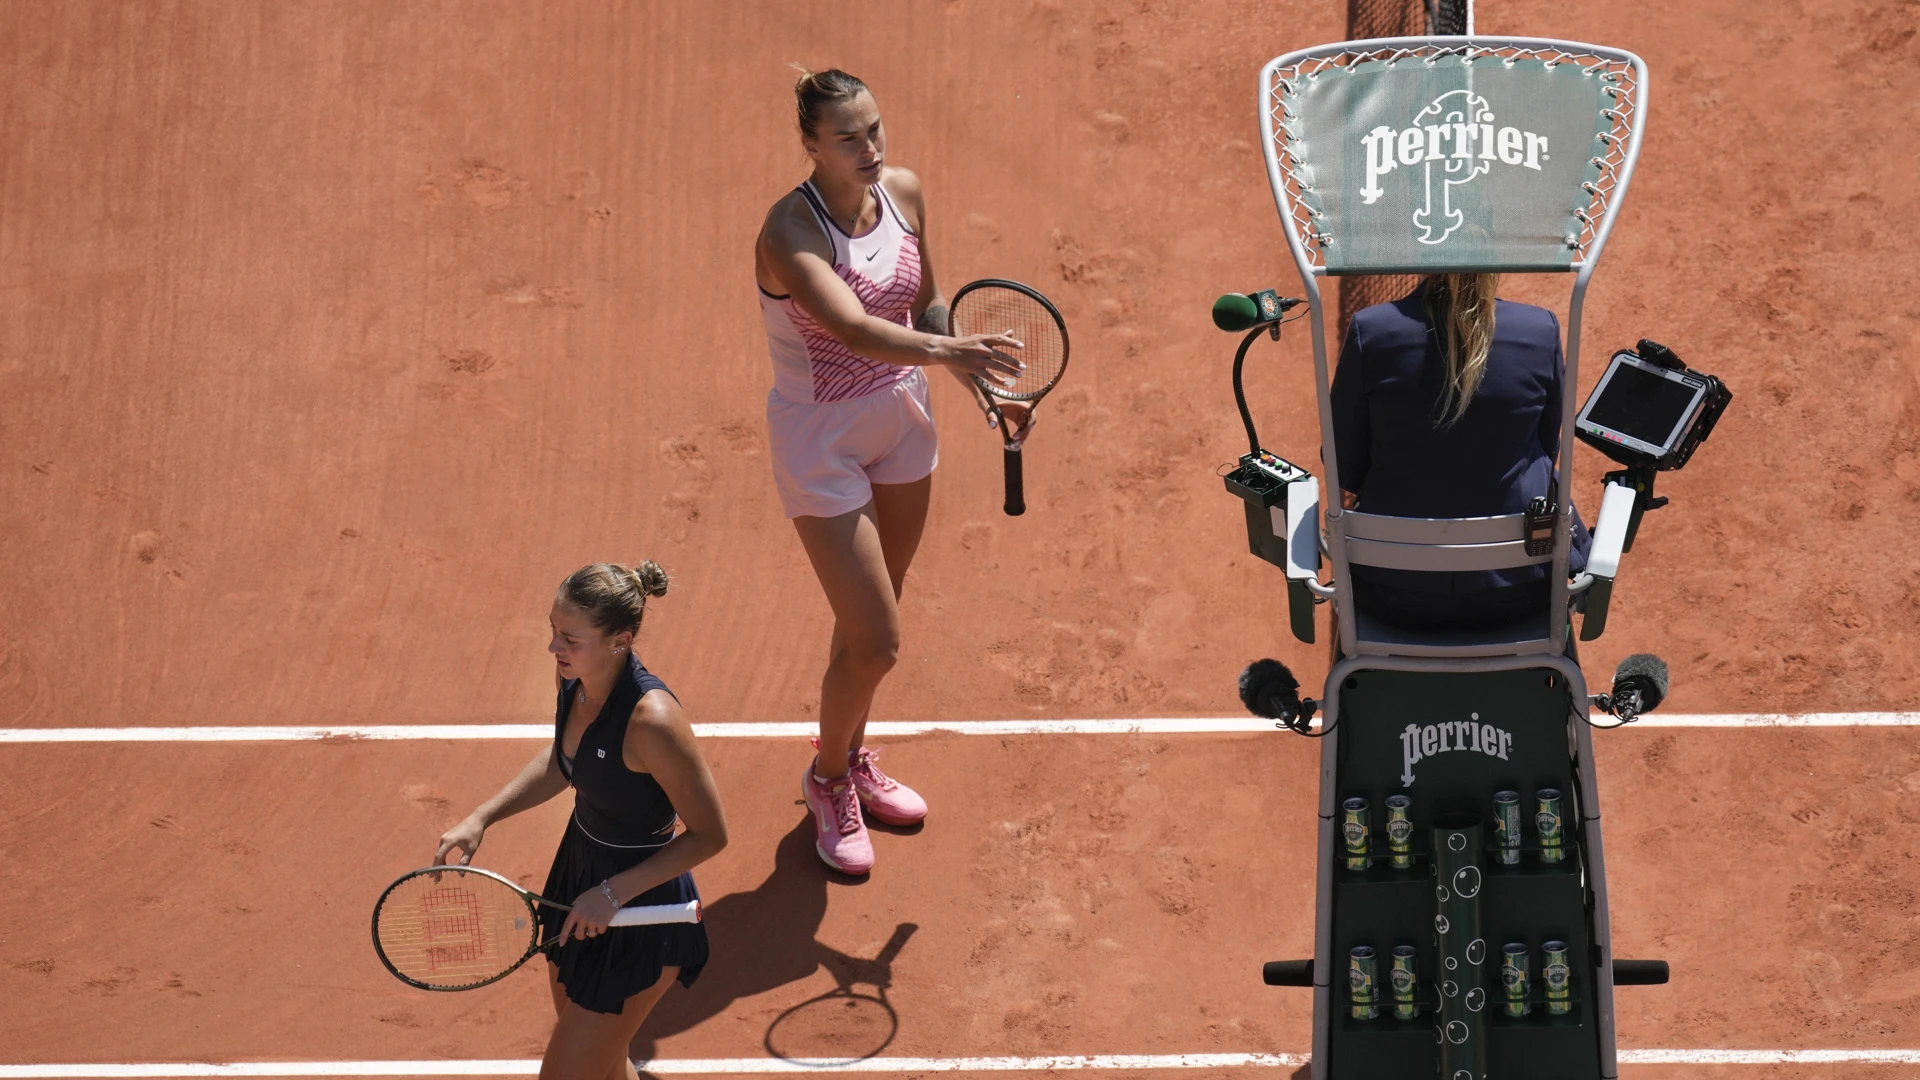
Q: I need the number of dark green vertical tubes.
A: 1